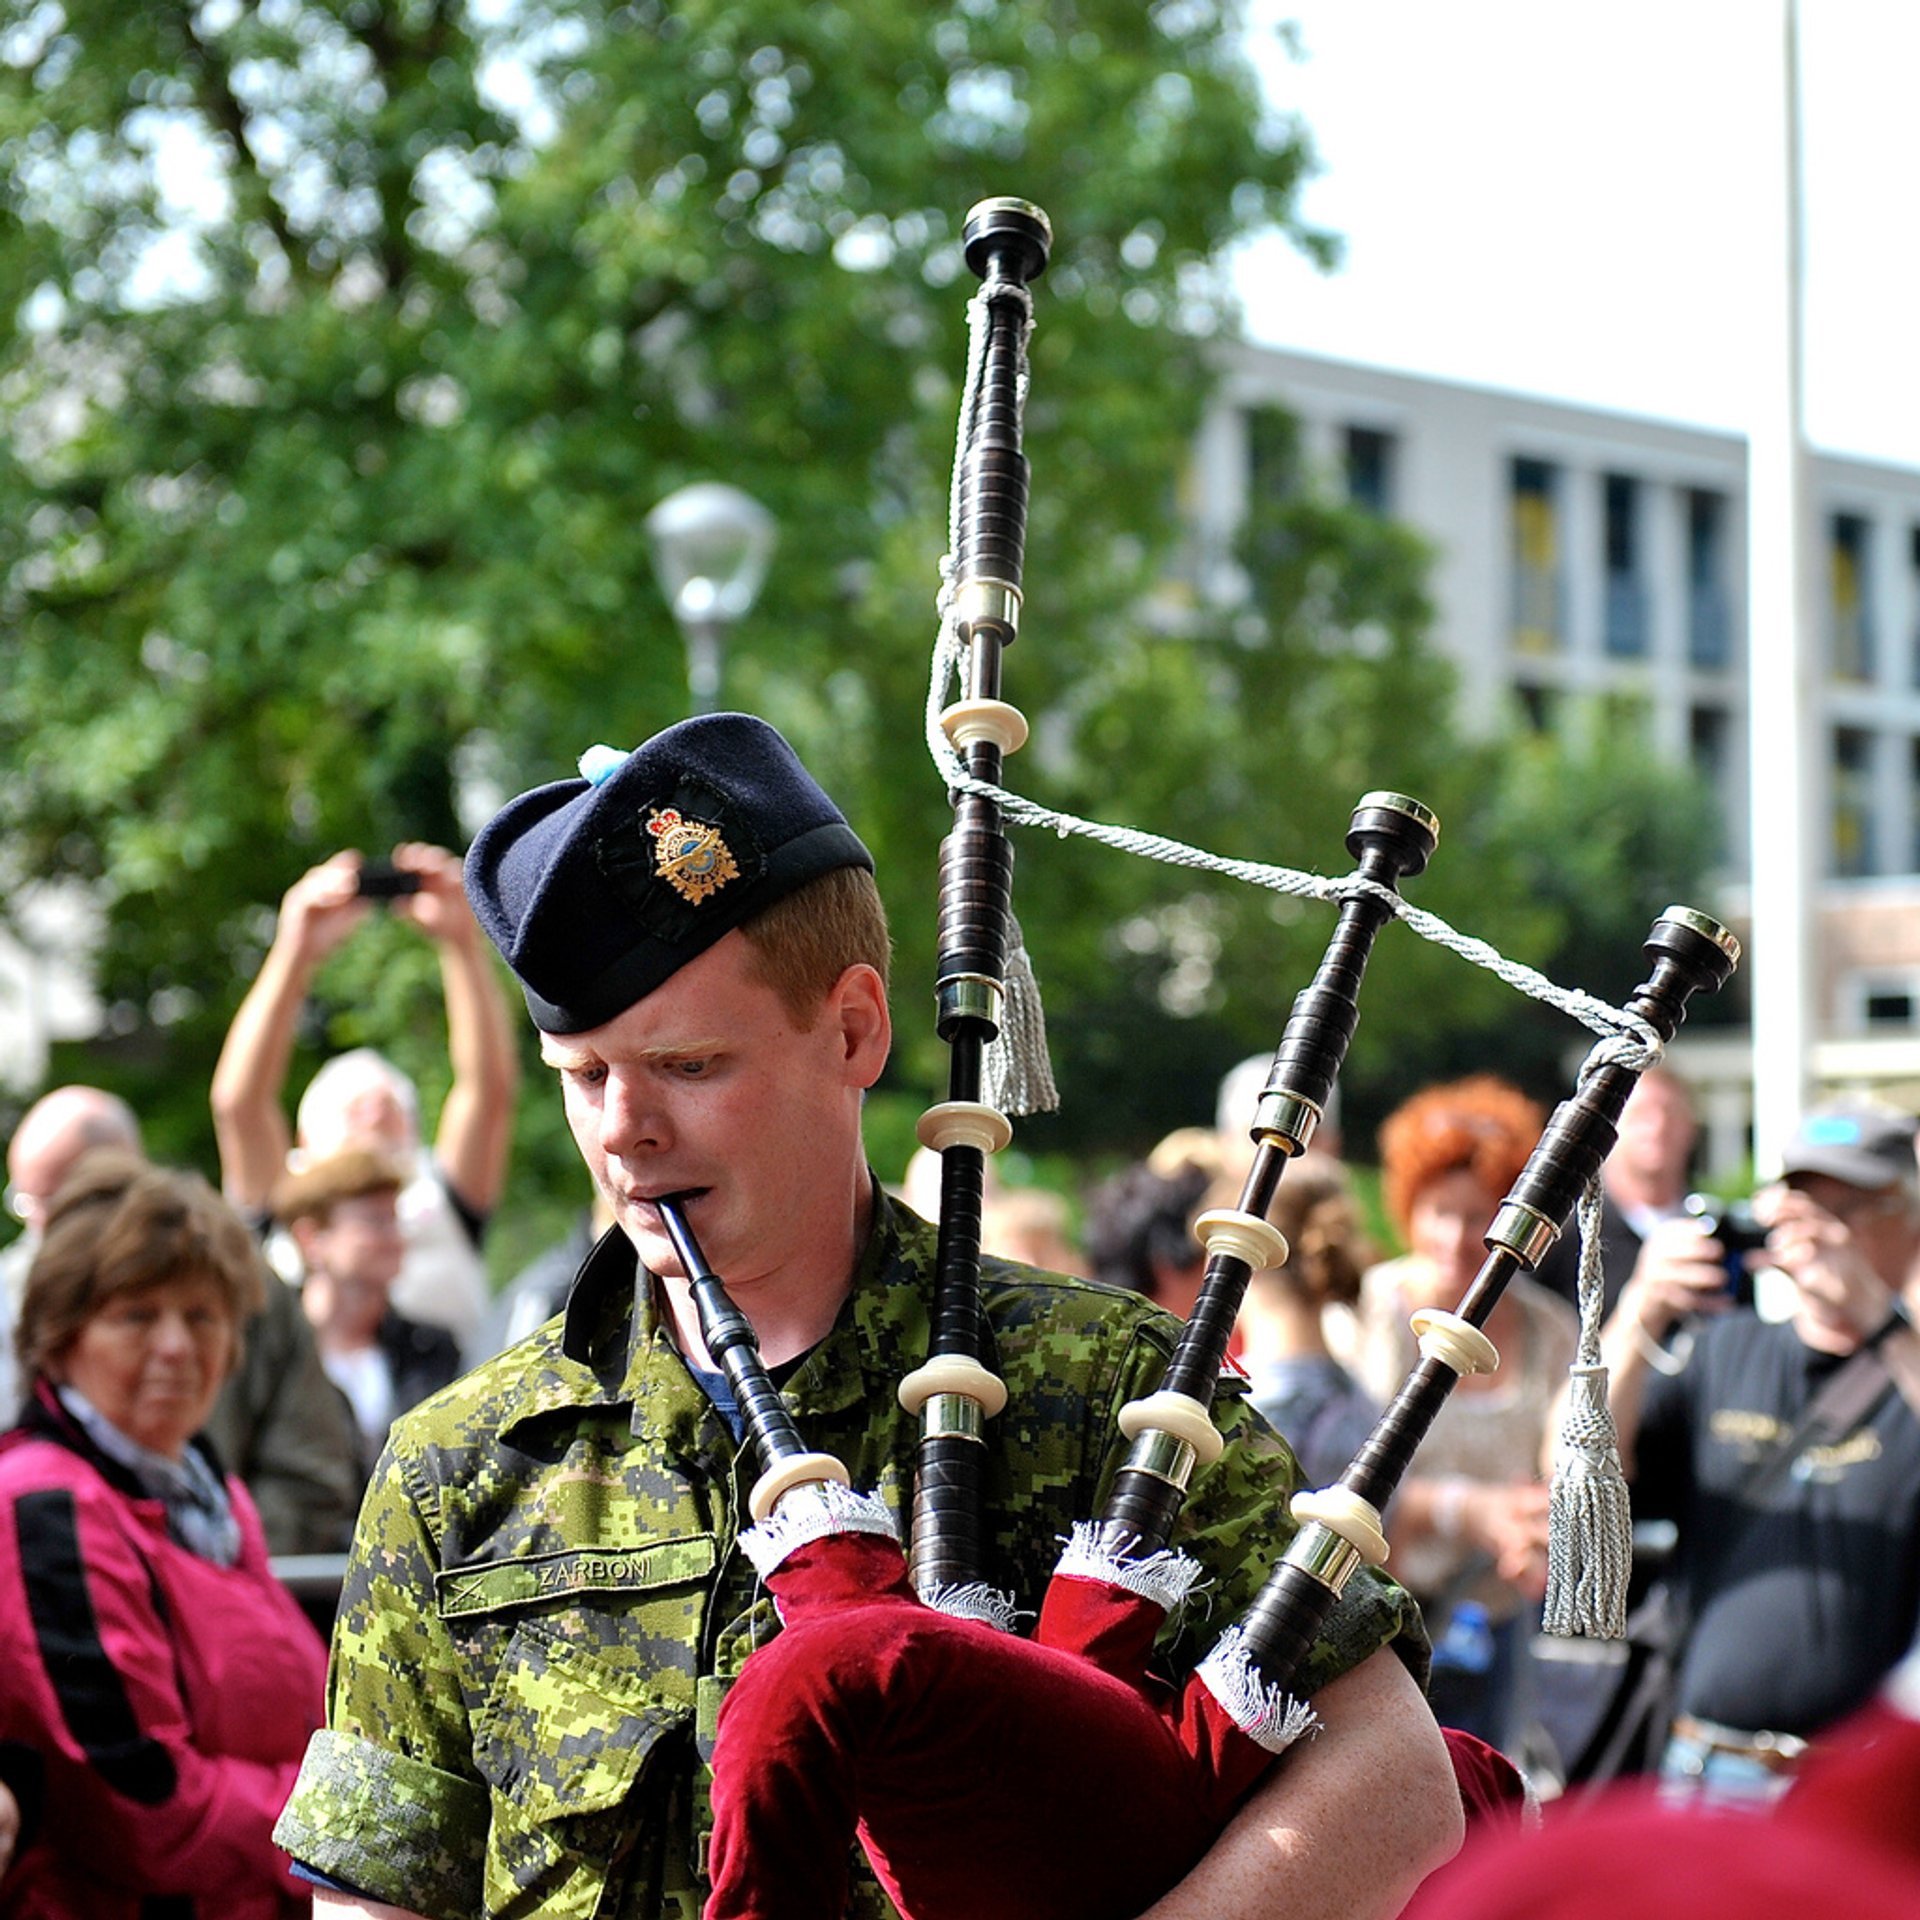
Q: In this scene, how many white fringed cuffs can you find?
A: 4